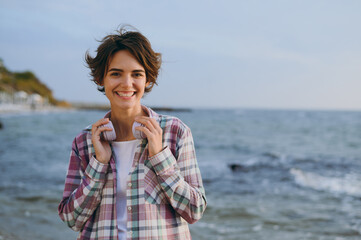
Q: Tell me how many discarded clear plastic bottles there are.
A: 0